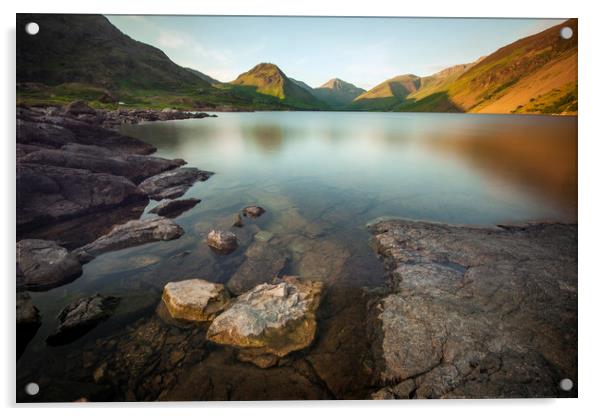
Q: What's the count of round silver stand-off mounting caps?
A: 4